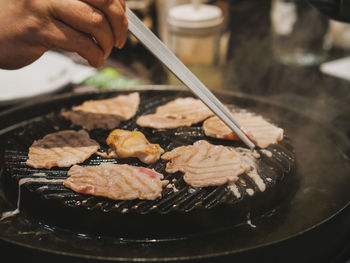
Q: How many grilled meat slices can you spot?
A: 7